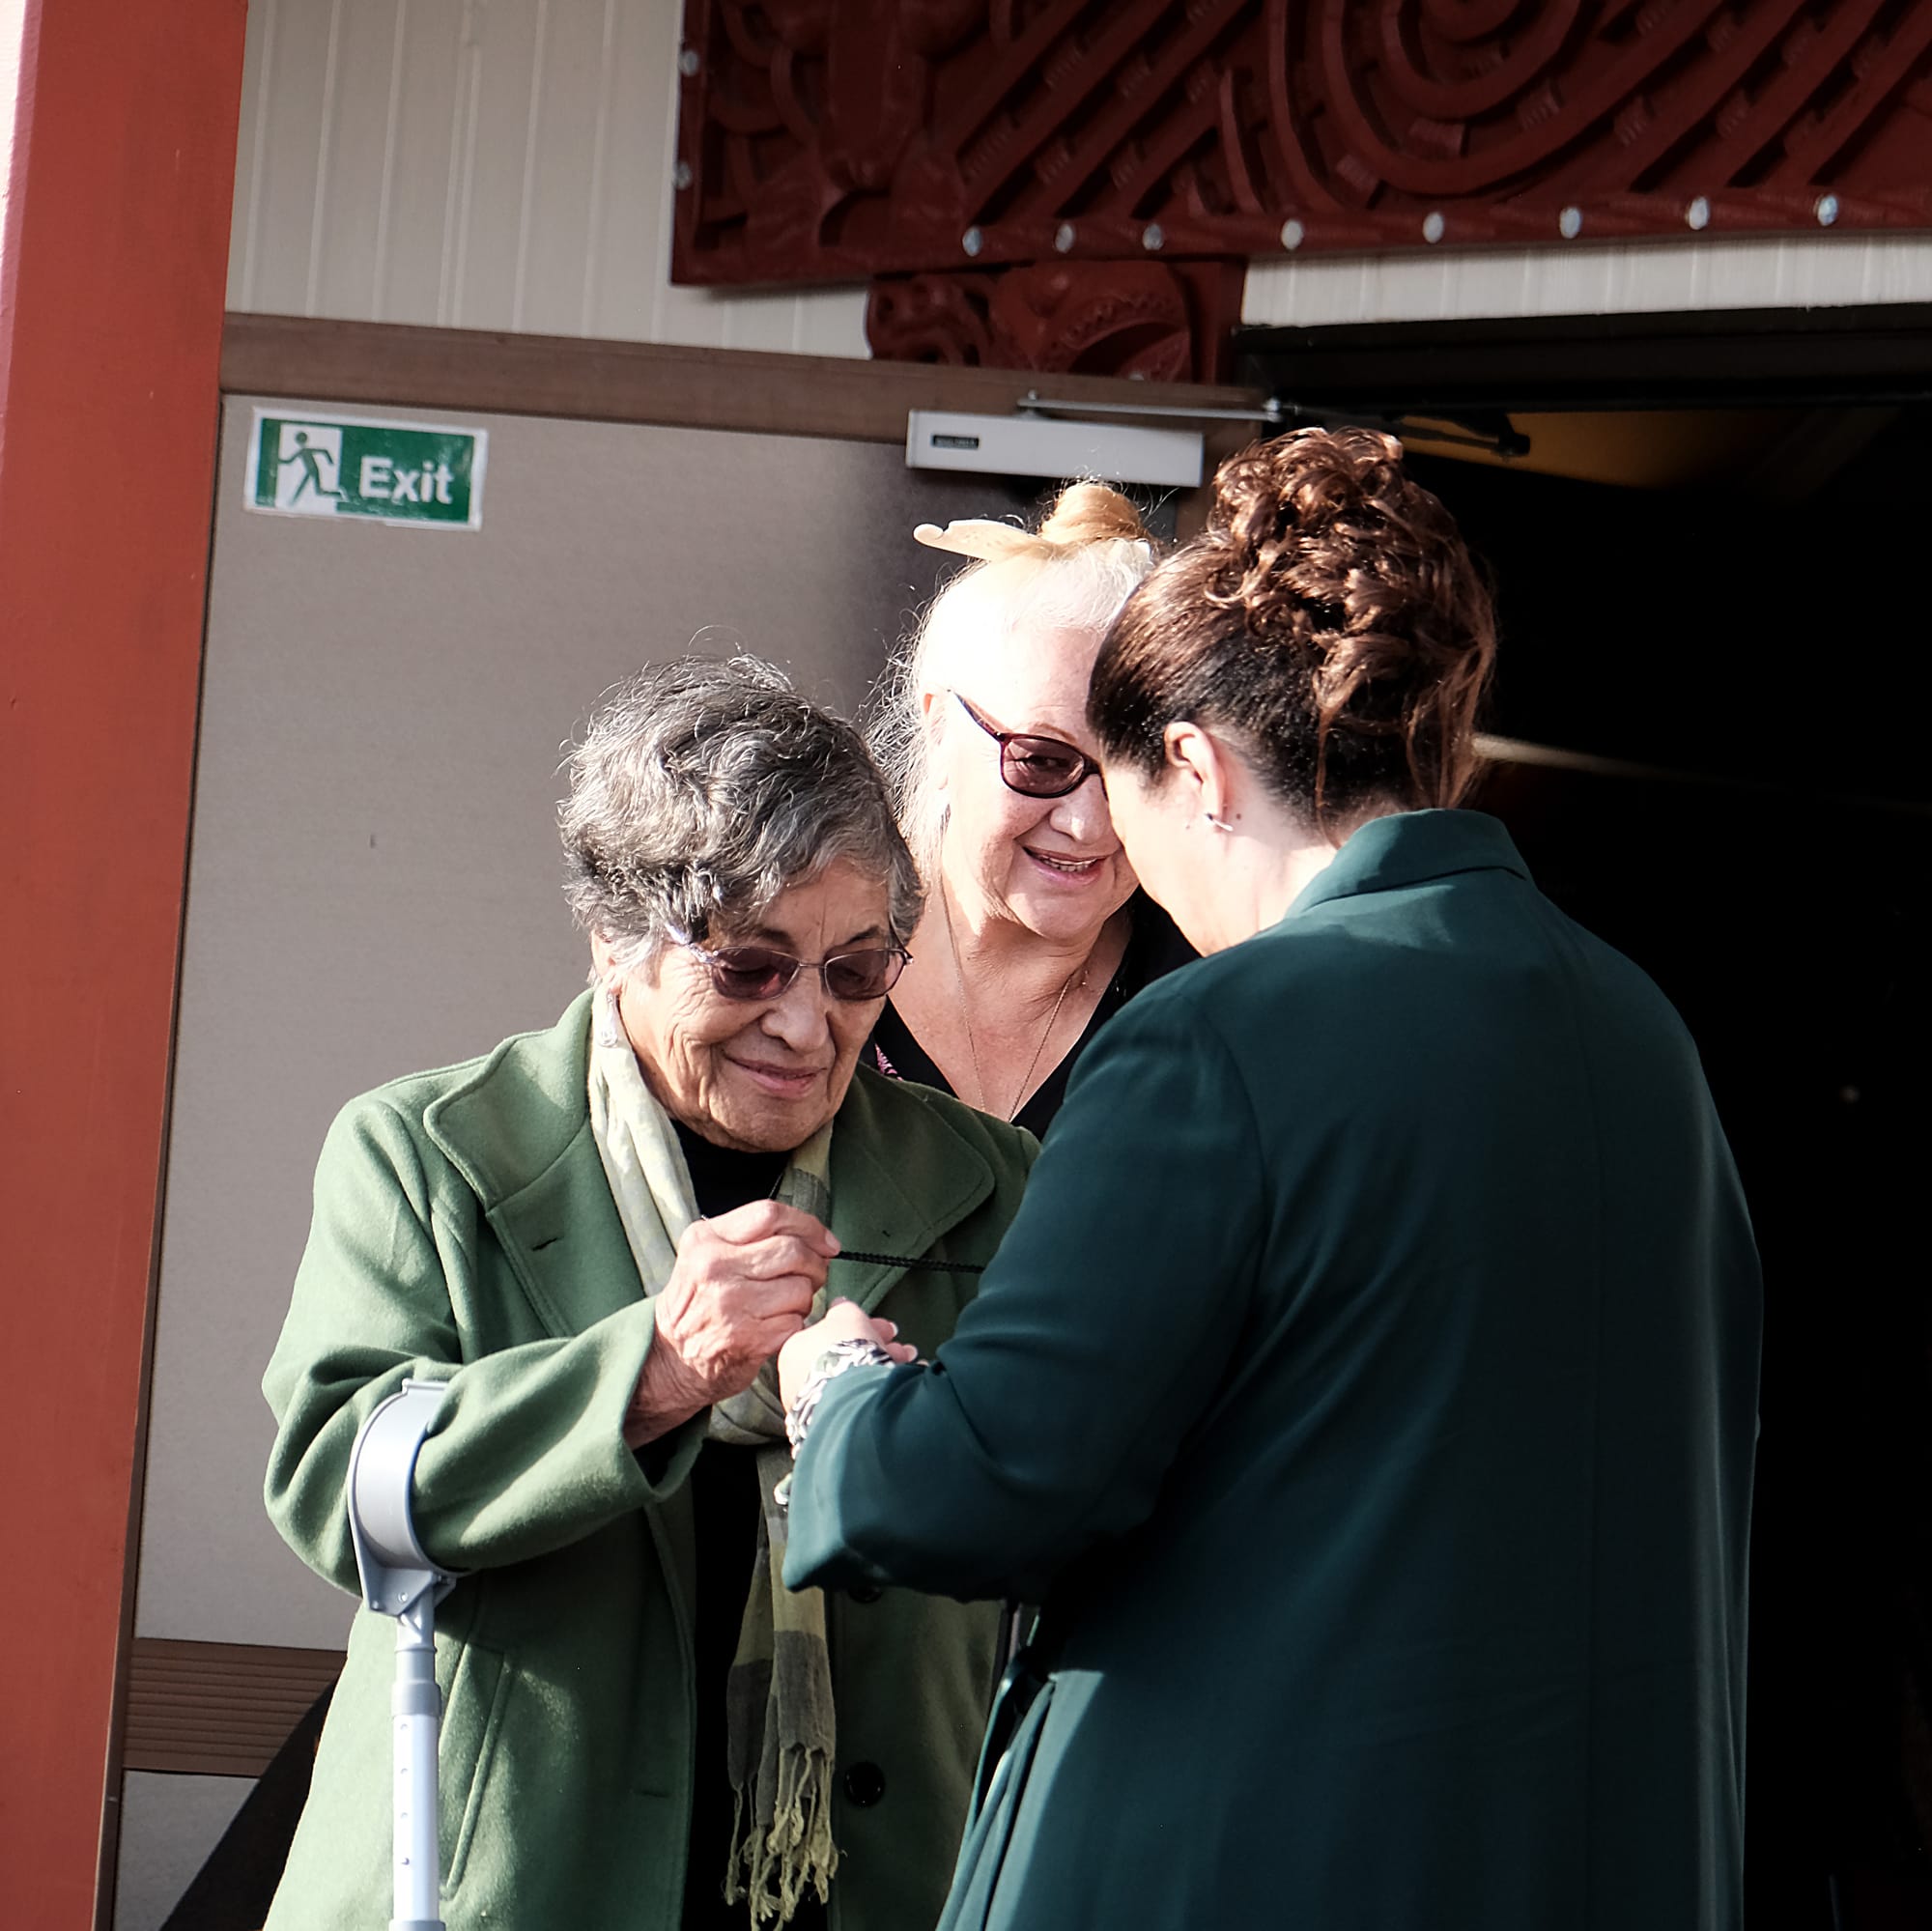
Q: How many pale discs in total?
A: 10